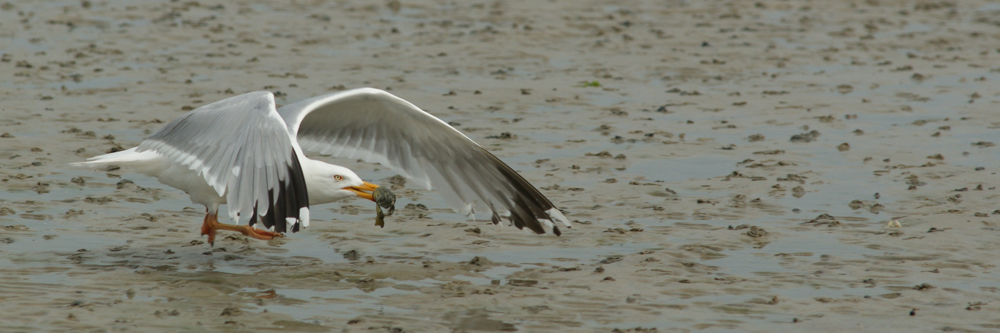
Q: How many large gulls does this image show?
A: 1